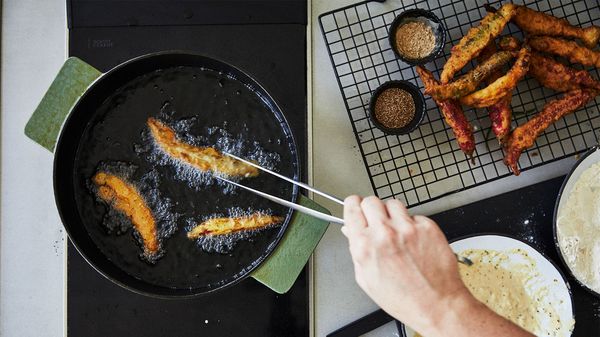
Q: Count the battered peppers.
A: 12